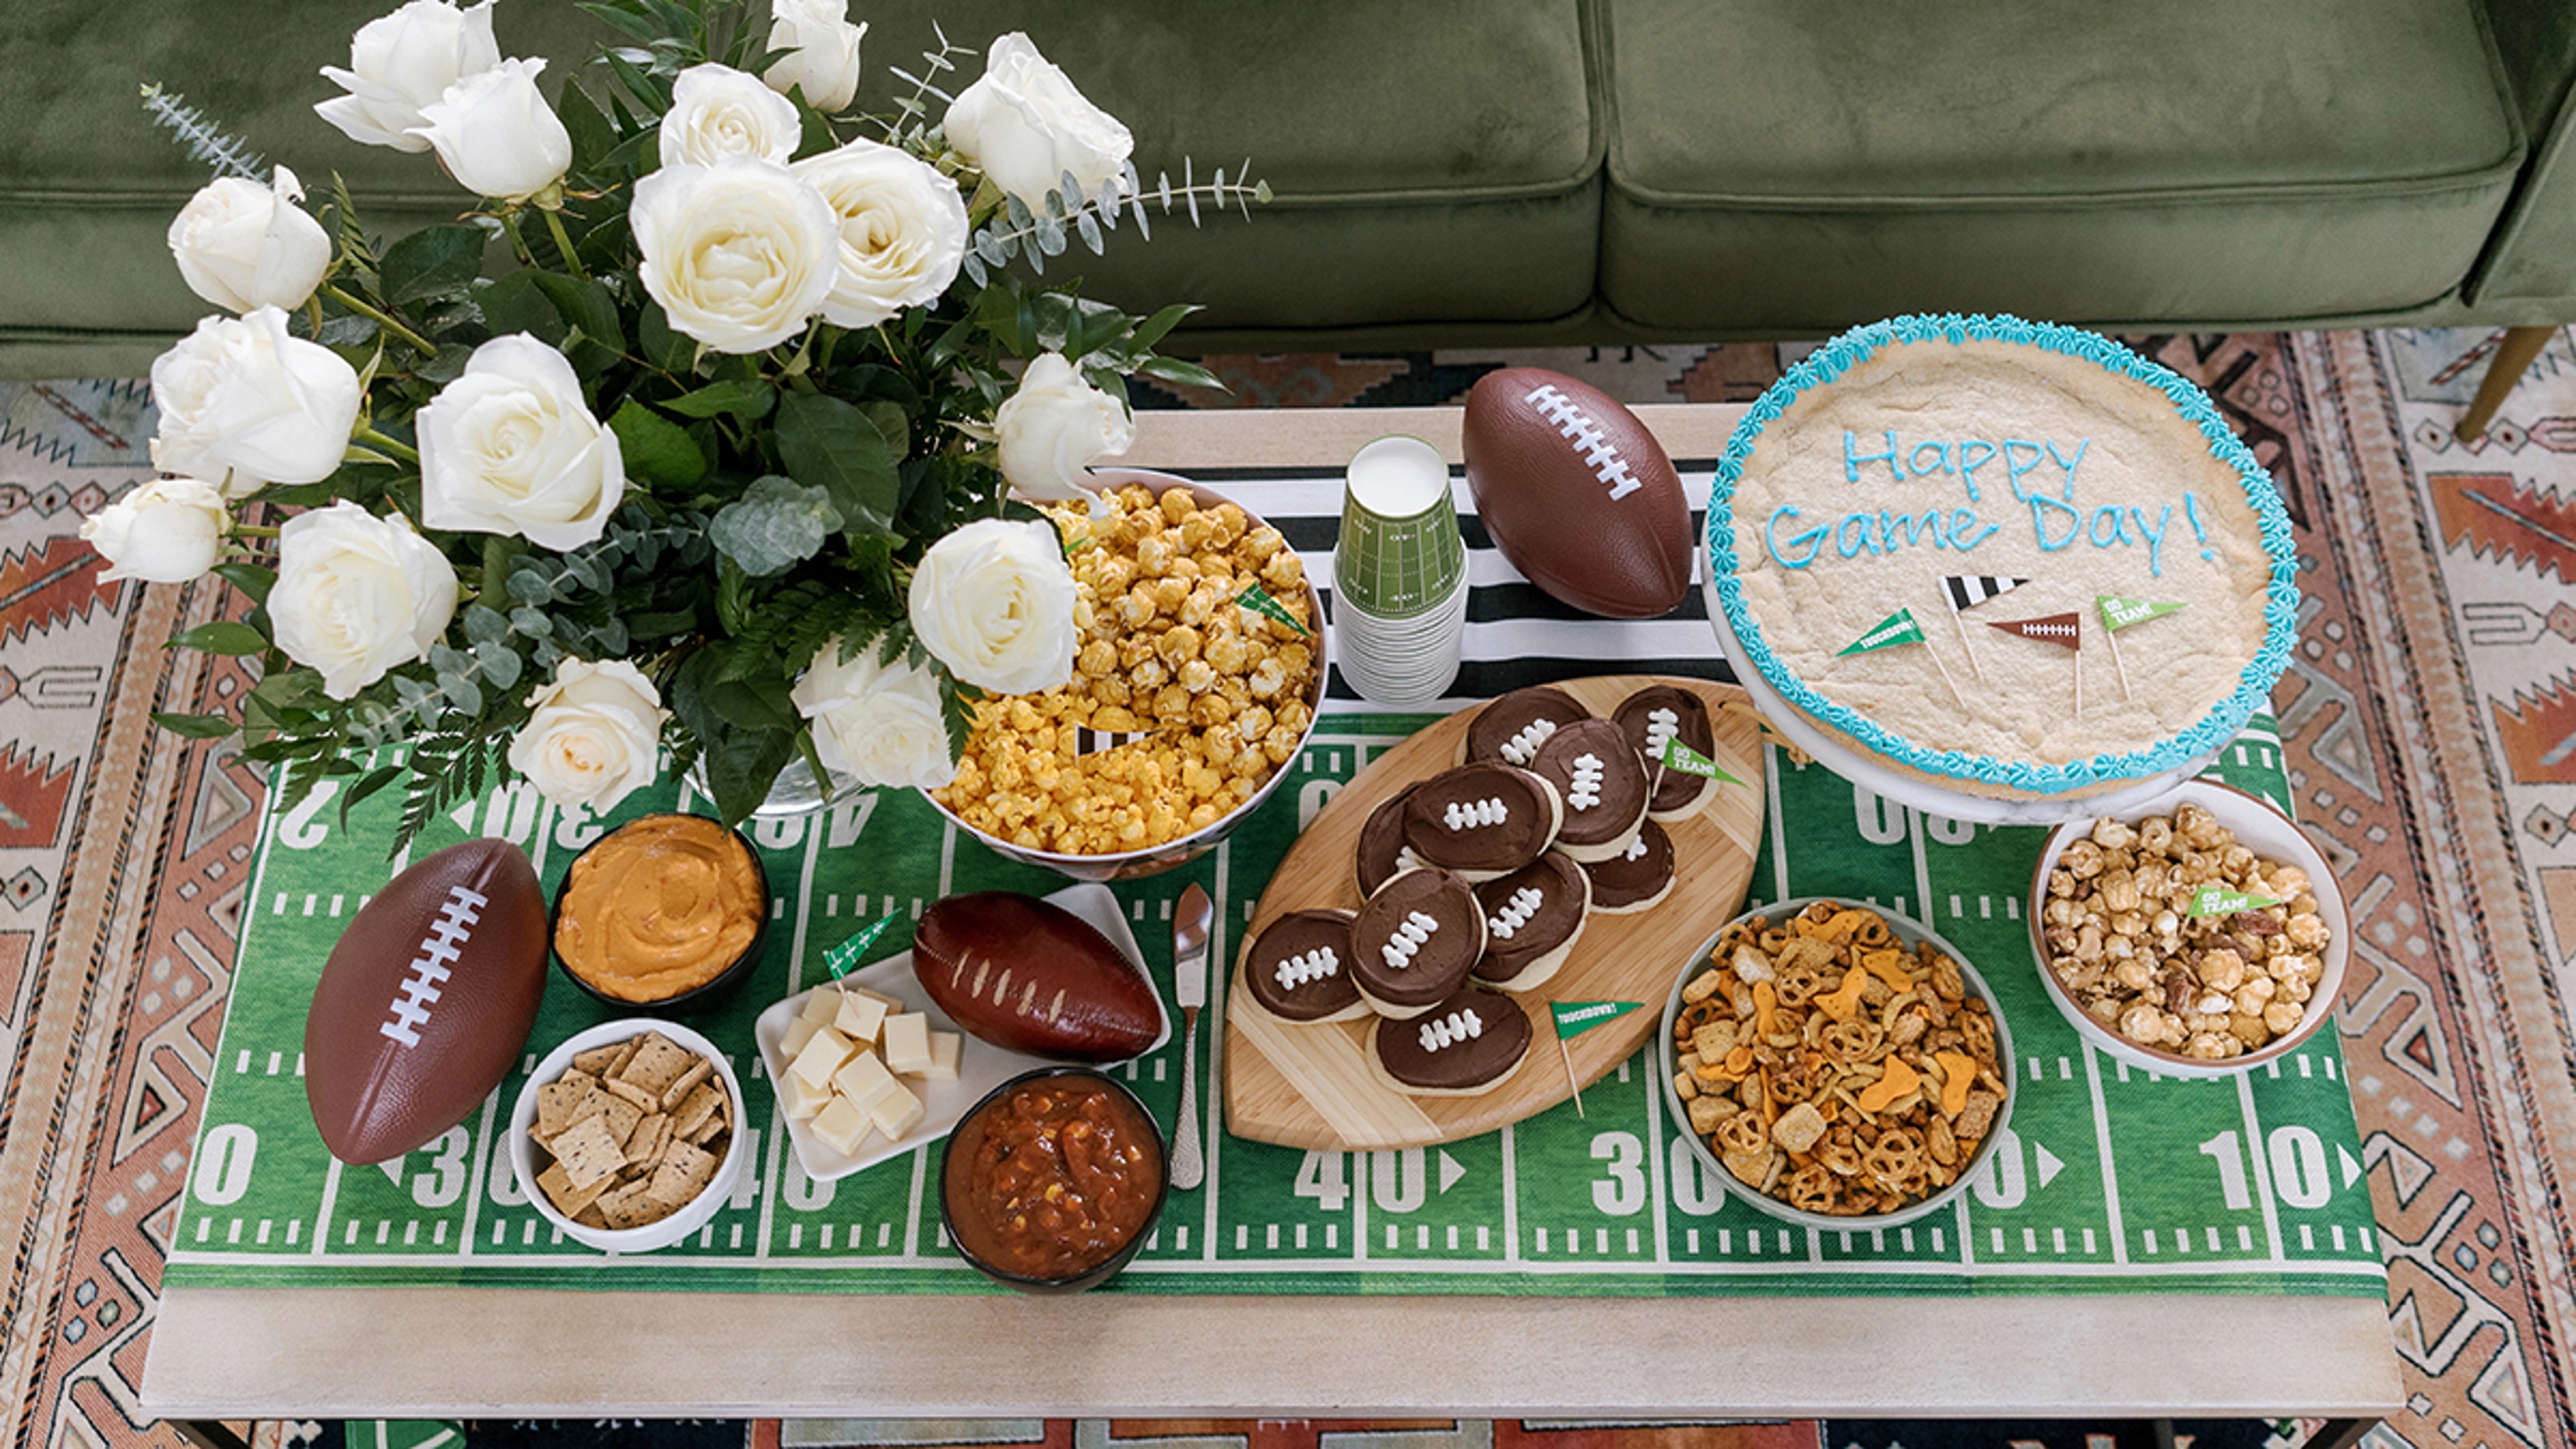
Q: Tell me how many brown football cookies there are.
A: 10